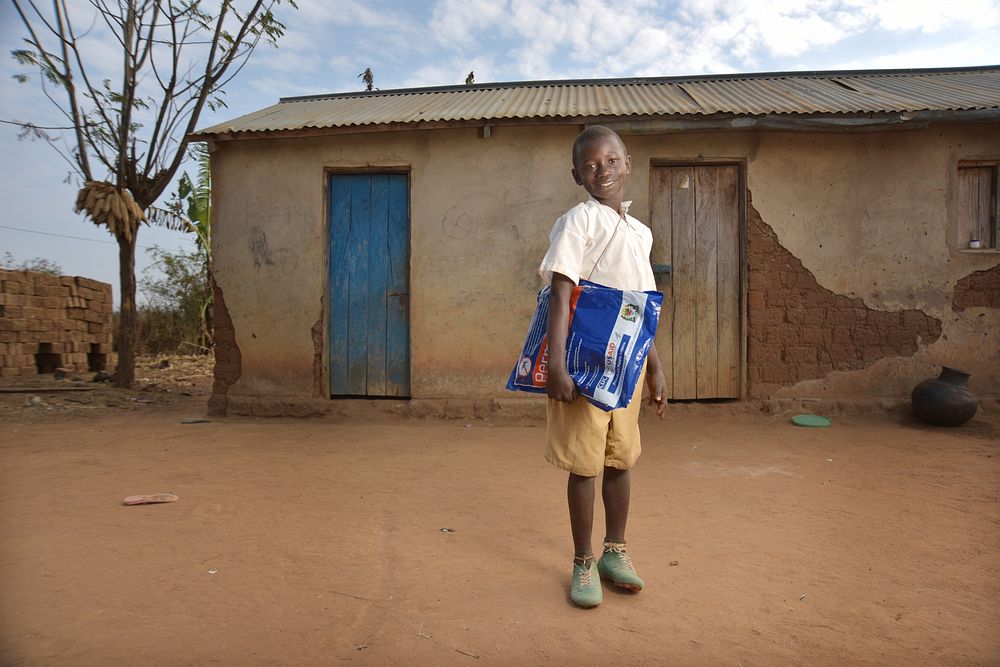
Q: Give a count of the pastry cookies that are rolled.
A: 0